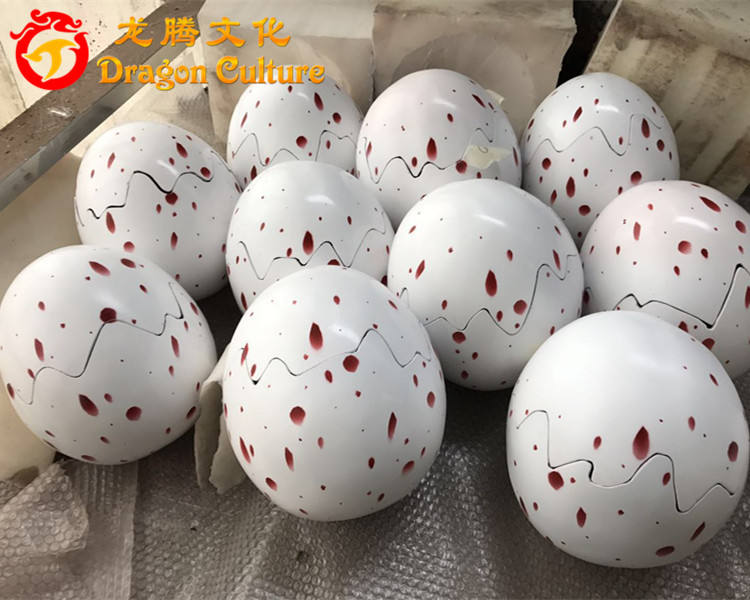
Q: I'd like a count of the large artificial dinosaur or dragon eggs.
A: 10